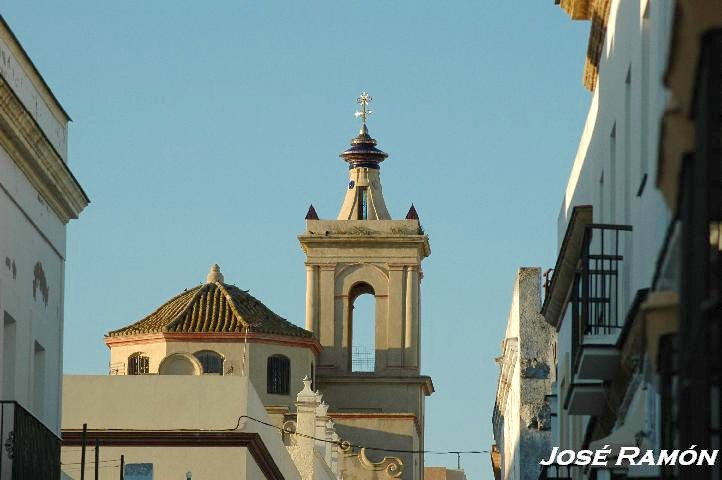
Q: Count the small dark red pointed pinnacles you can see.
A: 2